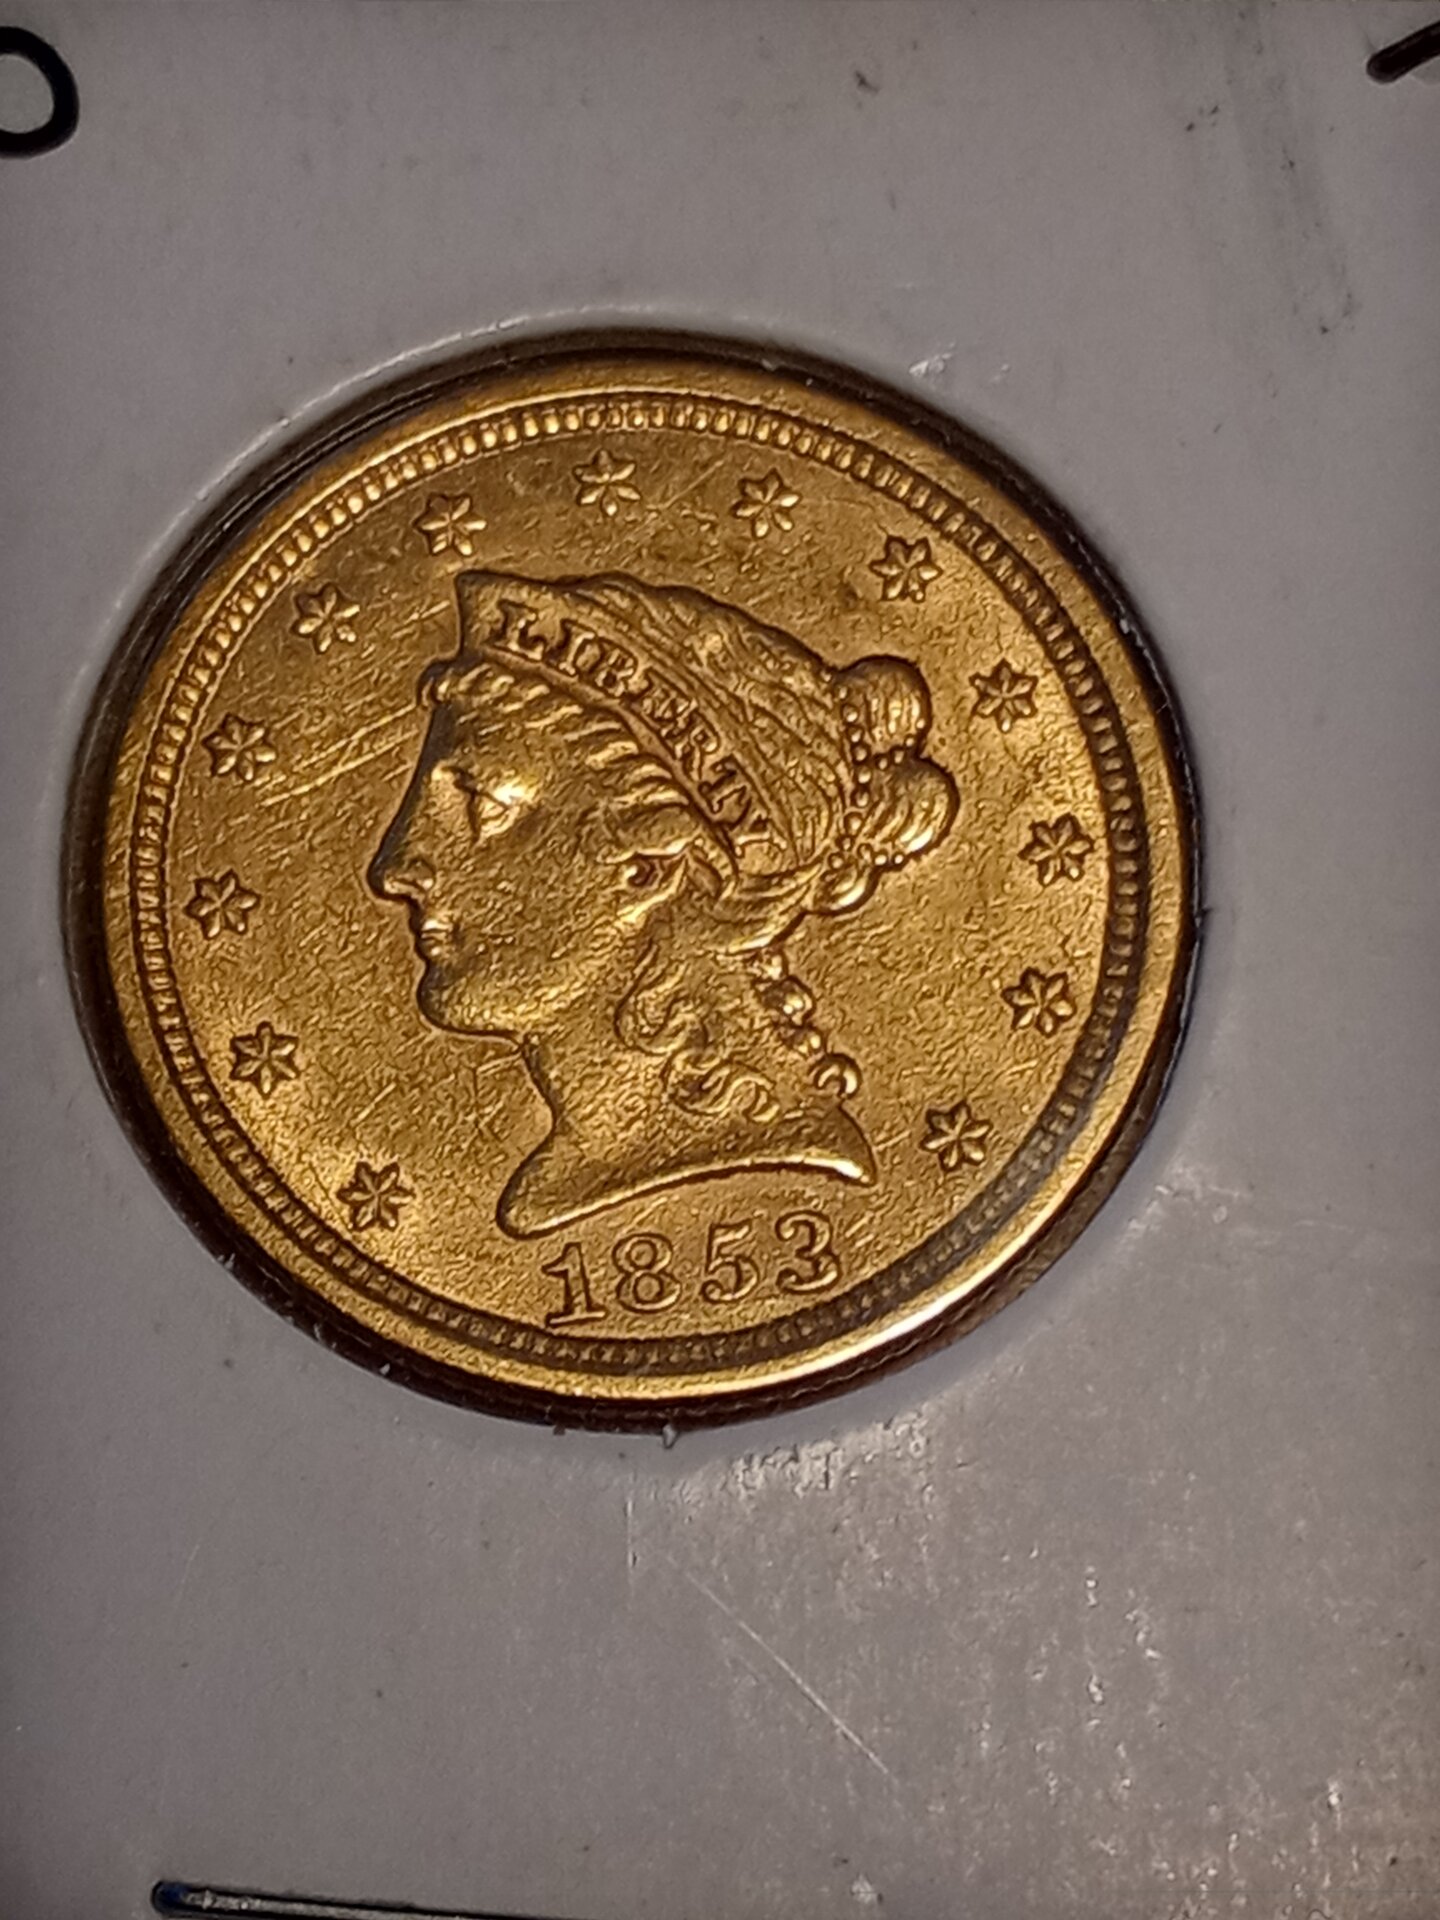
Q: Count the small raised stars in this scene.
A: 13